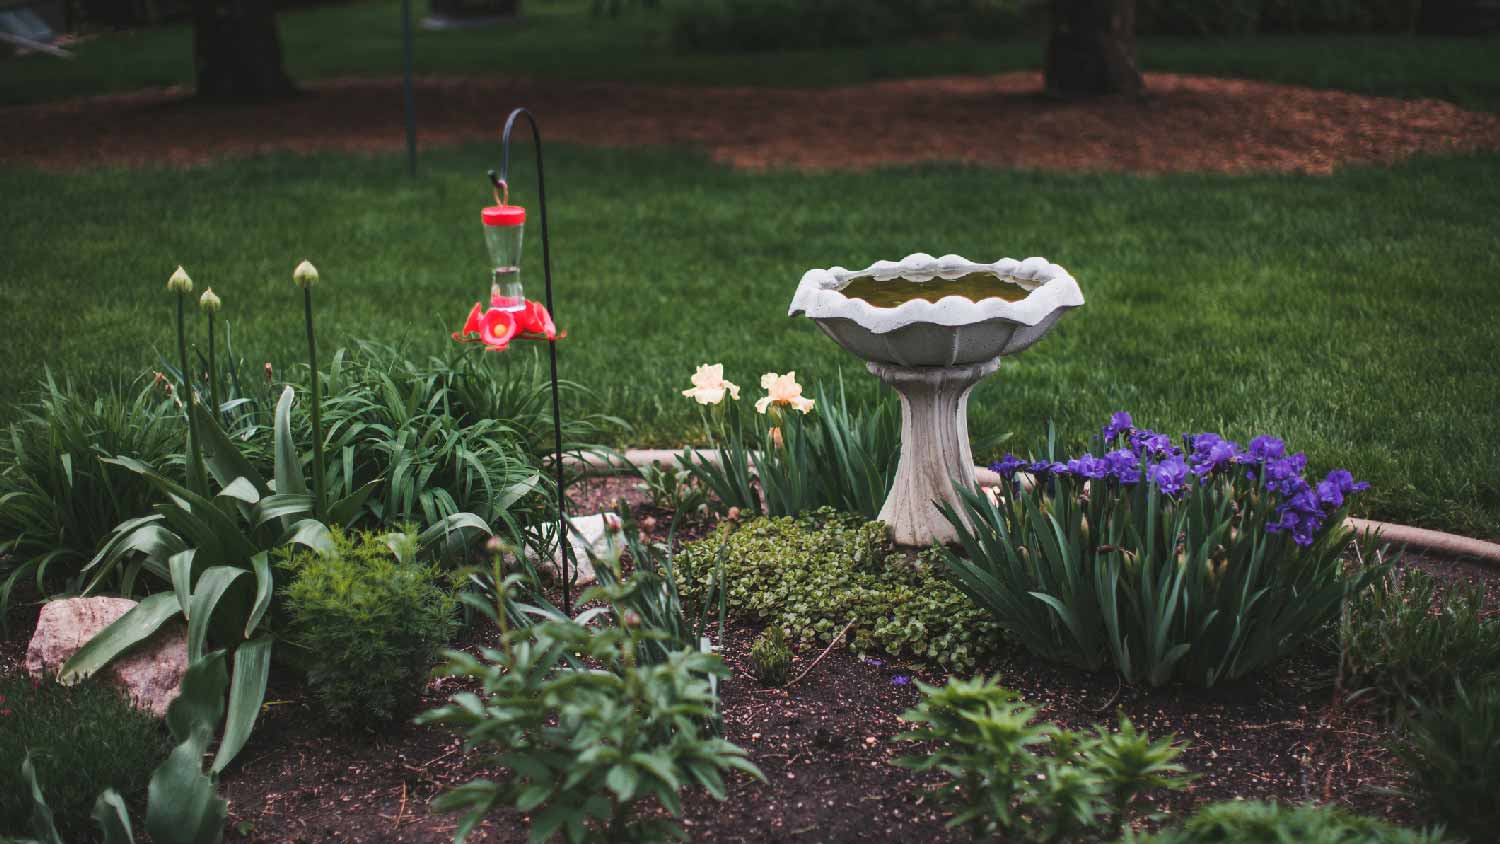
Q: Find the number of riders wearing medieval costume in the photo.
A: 0